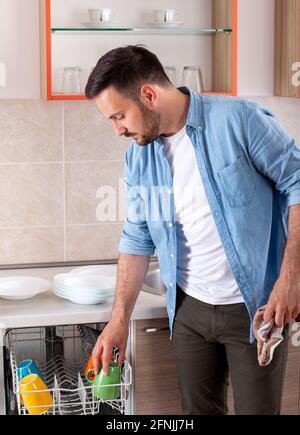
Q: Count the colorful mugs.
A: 4